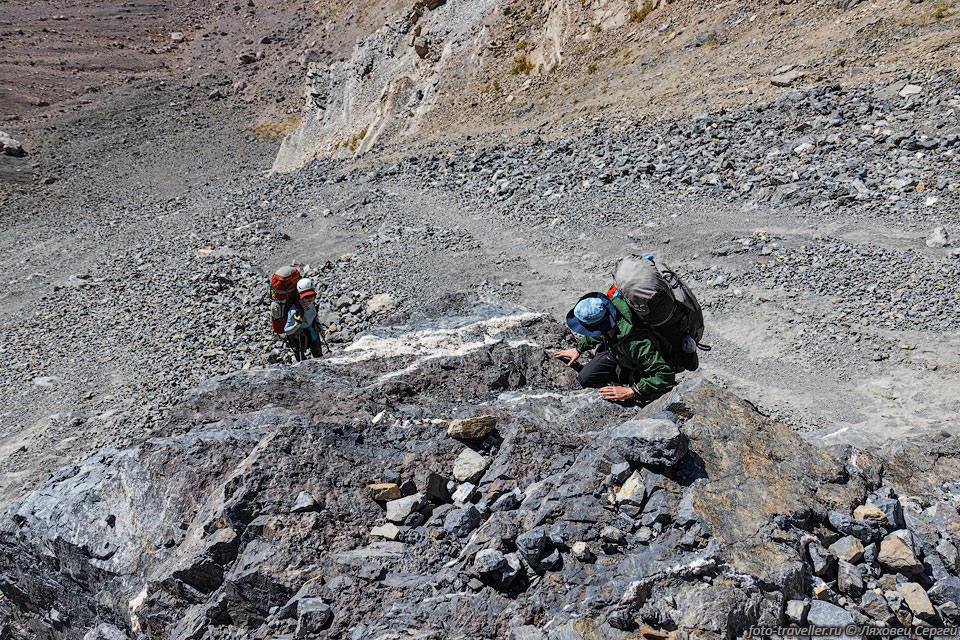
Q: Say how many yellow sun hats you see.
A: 0